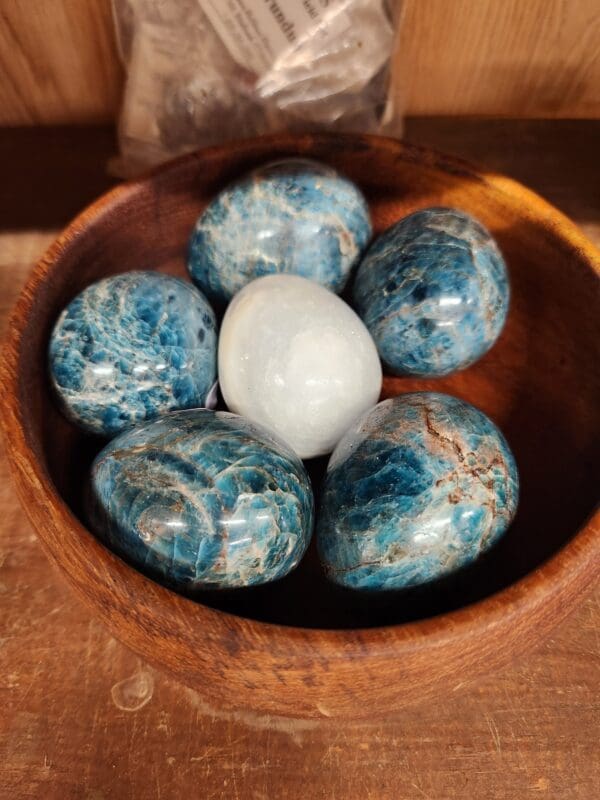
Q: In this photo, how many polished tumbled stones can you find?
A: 6